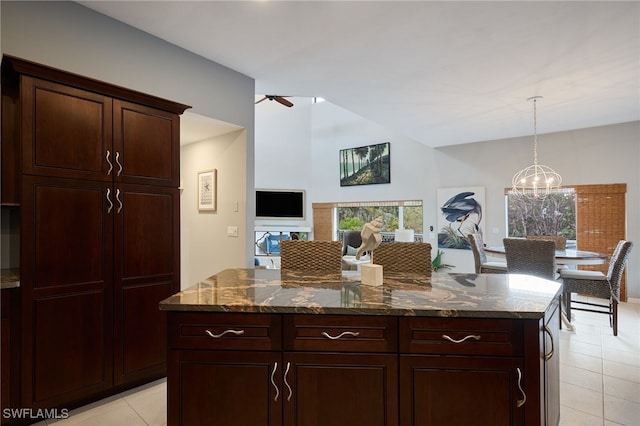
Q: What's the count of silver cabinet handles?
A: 11